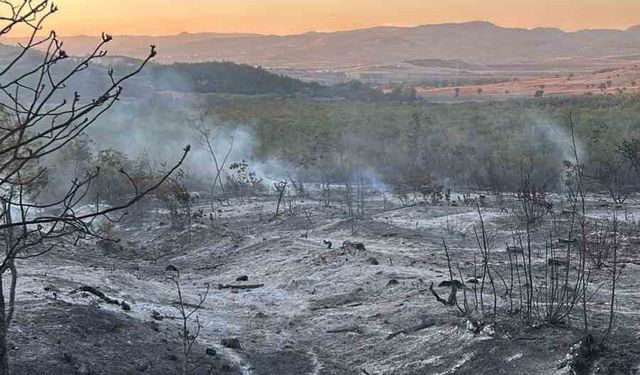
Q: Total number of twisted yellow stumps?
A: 0